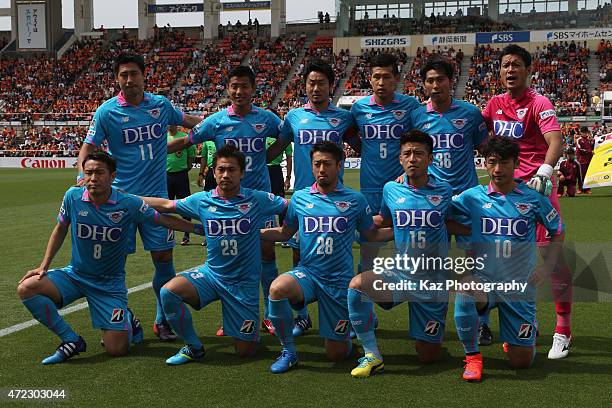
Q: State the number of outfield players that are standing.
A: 5